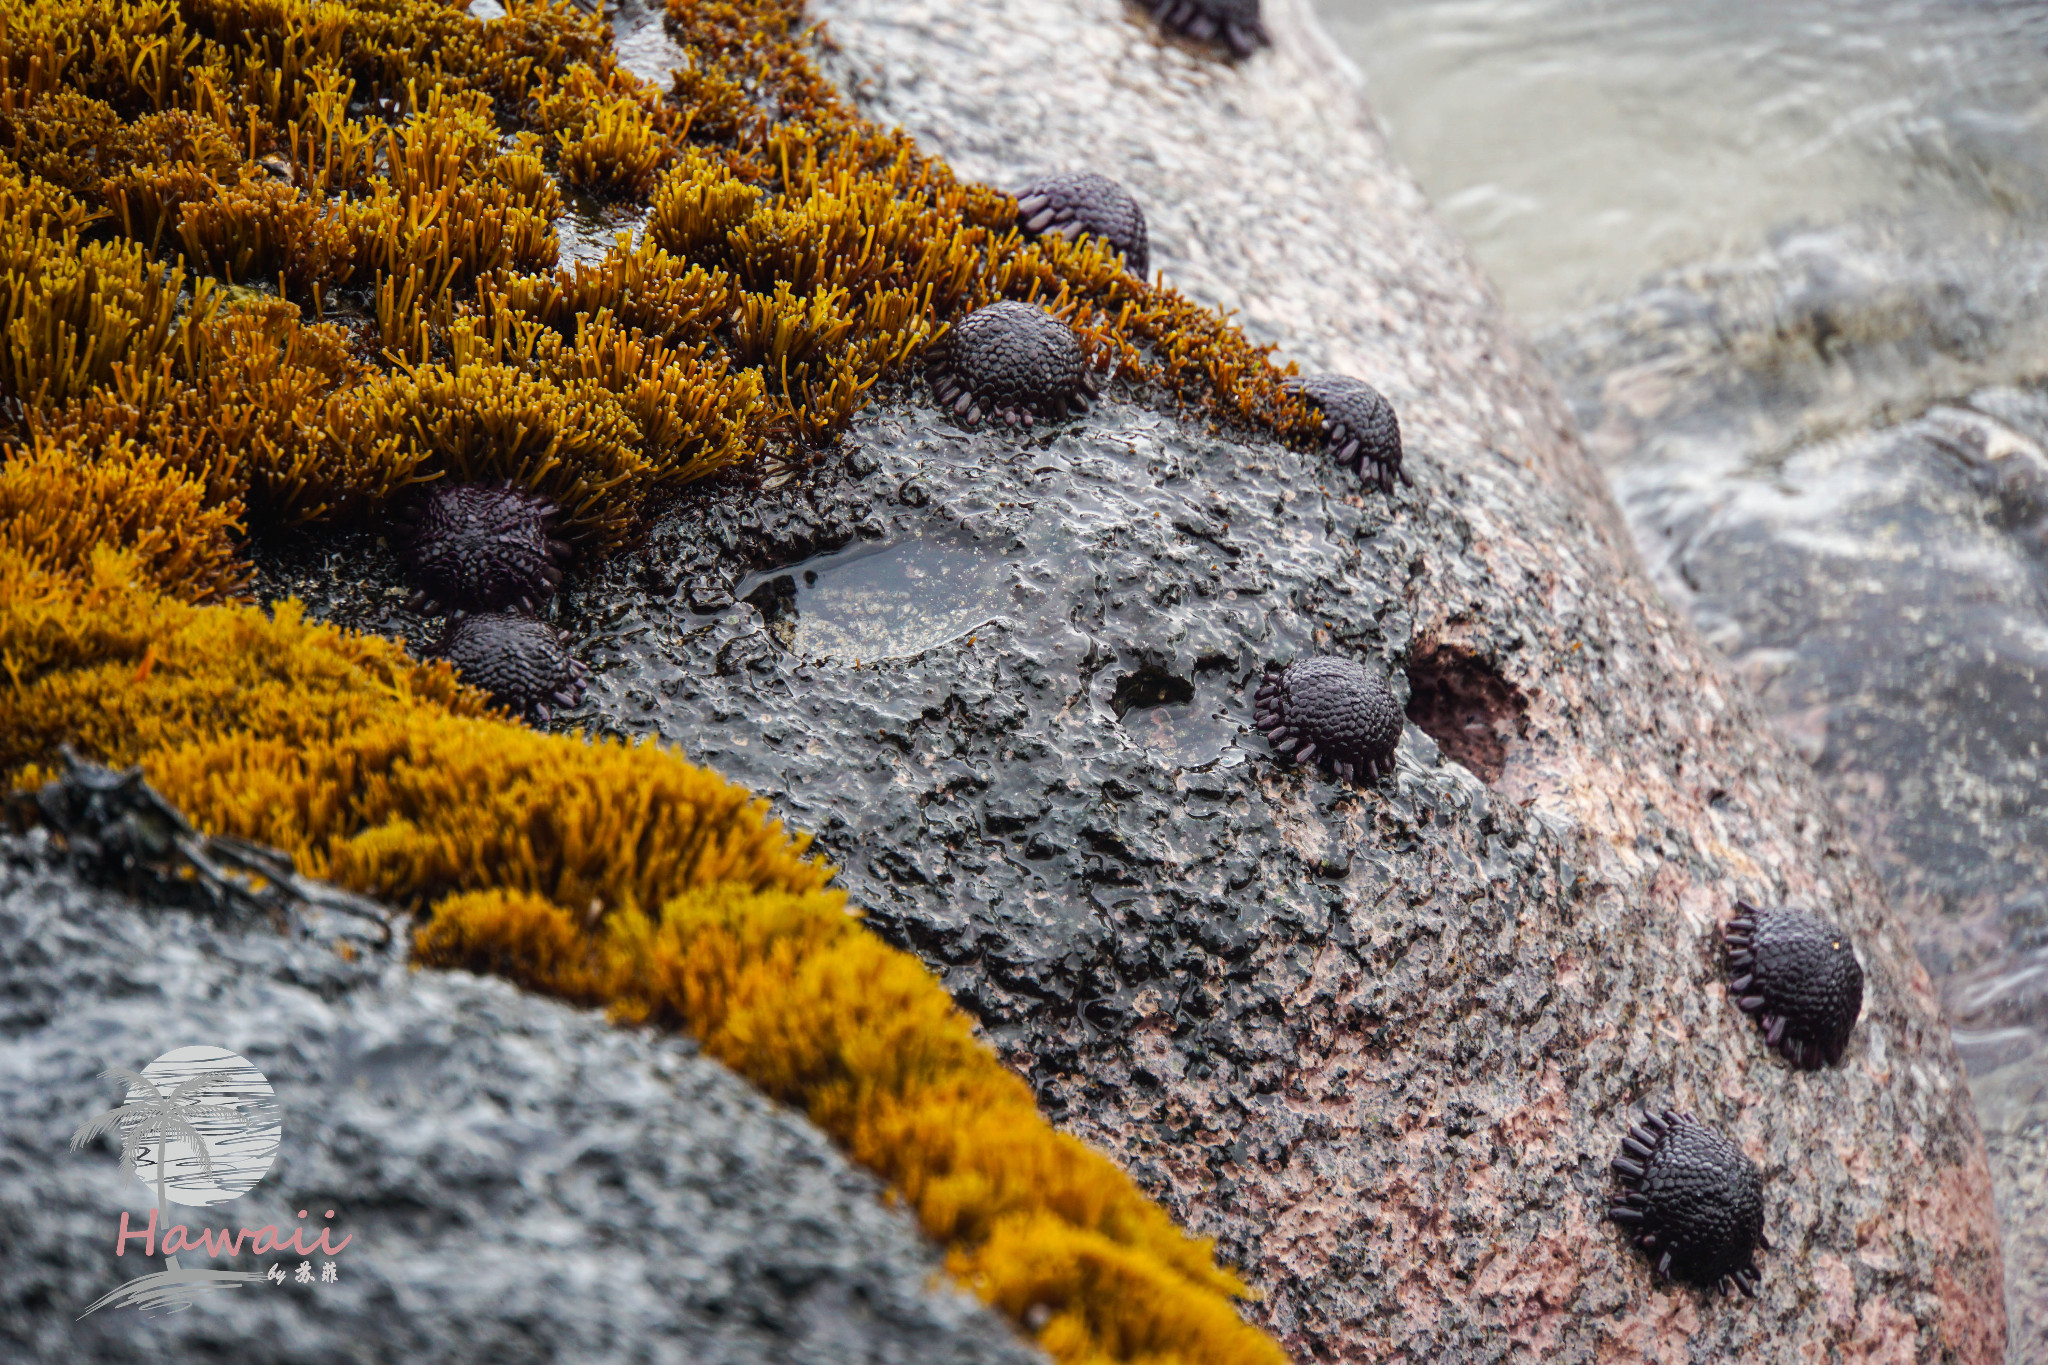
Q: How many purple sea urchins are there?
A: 9